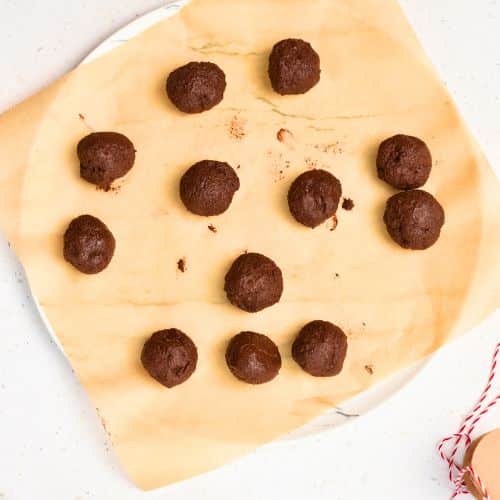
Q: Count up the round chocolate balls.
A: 12